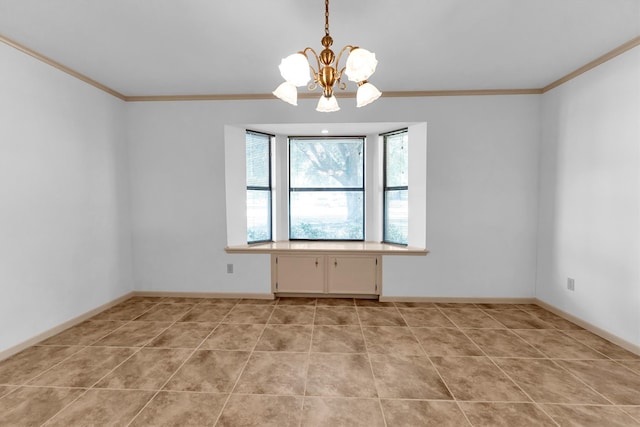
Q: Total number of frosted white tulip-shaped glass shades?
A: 5